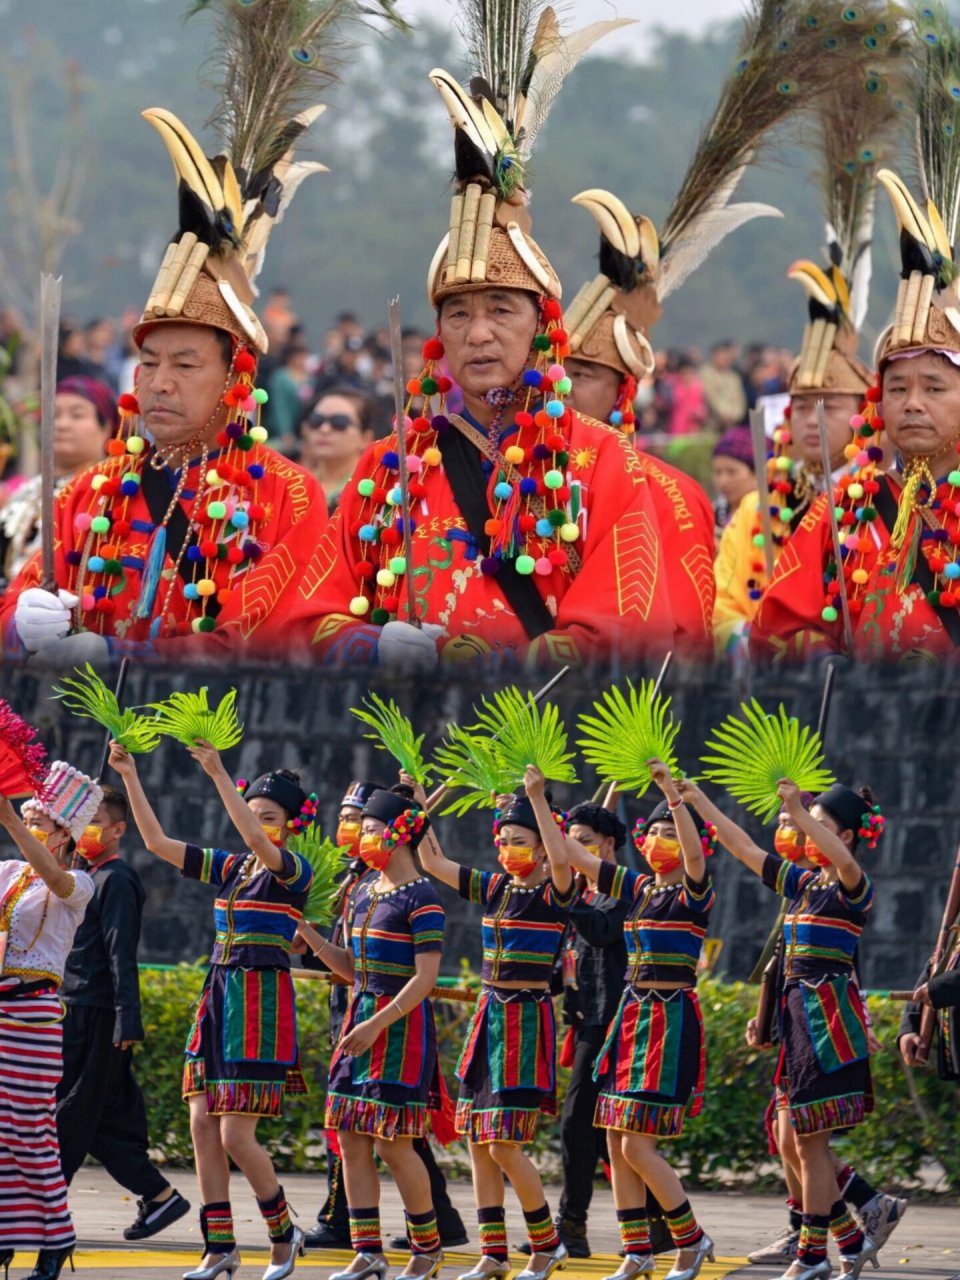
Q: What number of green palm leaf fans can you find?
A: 8